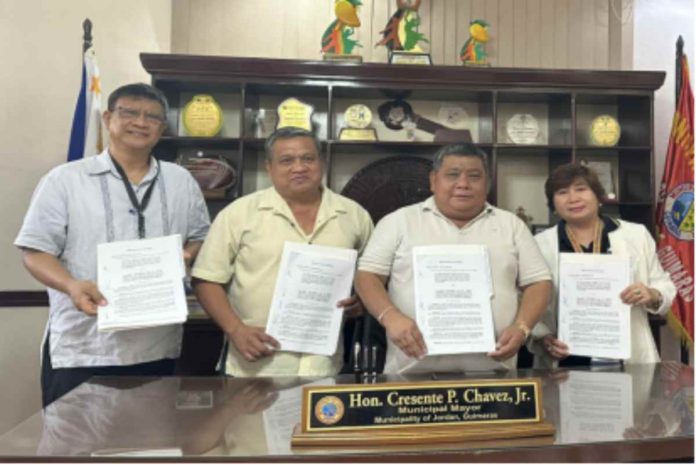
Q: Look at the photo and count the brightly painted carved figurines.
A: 3